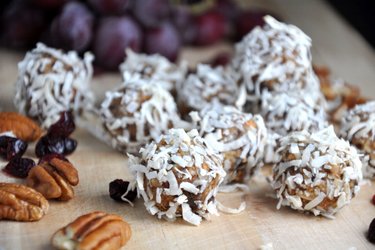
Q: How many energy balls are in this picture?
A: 10